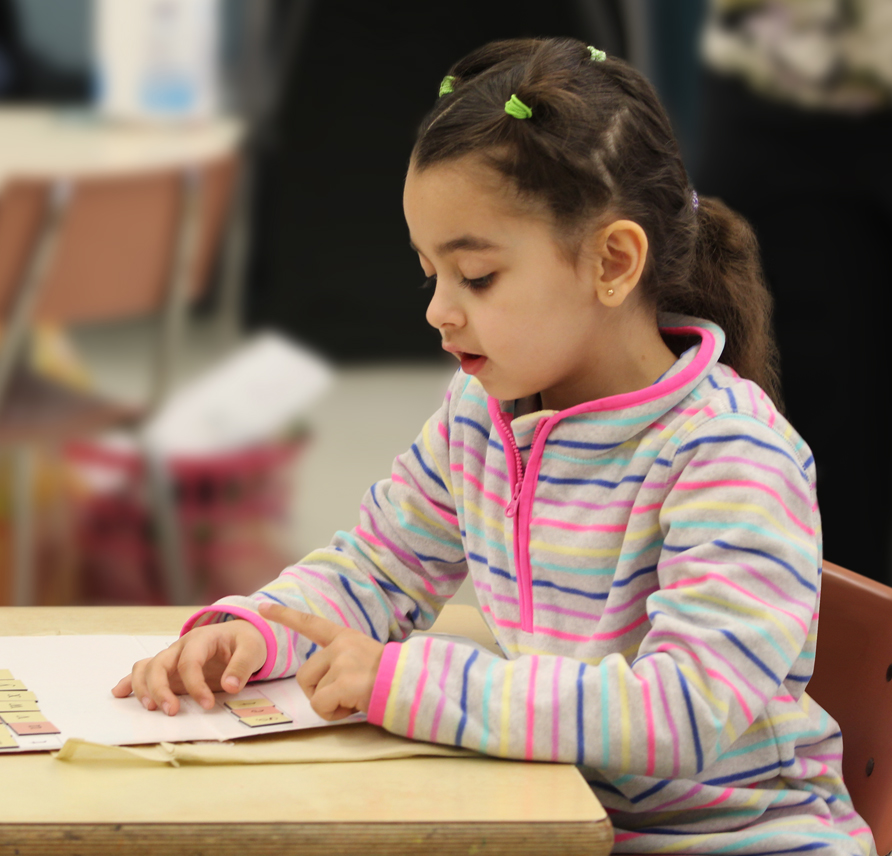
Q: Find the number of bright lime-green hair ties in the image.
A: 3